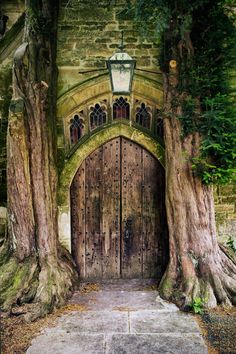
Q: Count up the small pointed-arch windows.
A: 5